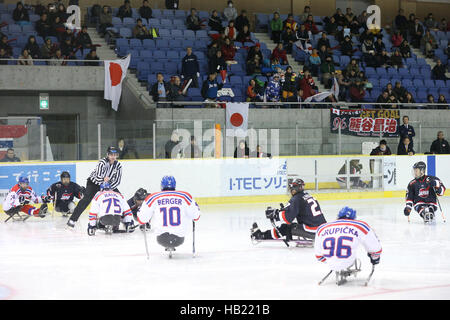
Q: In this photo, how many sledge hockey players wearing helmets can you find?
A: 8